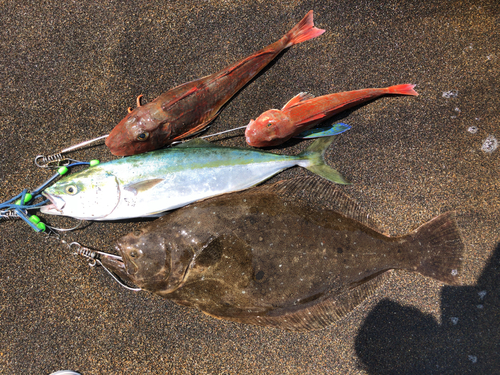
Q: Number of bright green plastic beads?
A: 6